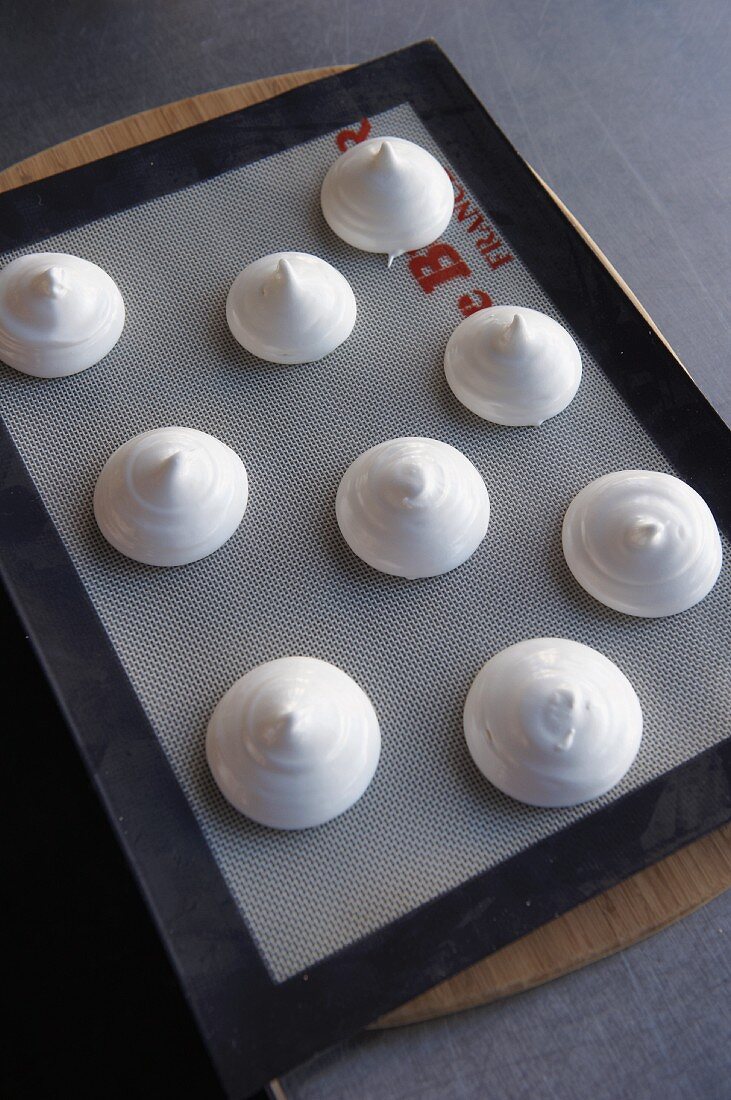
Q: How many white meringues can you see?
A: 9